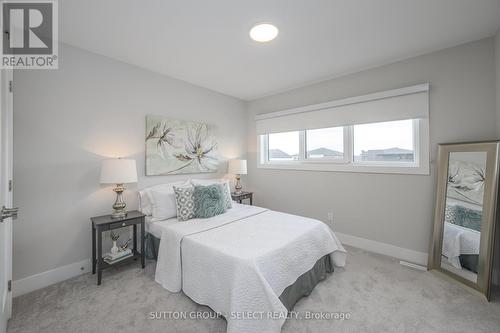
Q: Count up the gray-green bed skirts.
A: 1